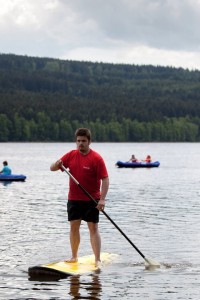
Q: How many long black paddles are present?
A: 1